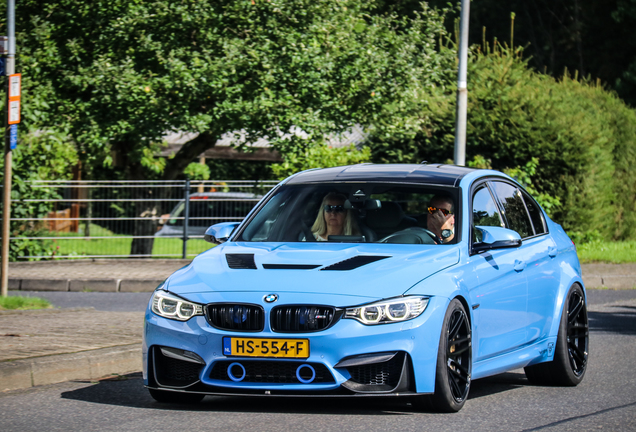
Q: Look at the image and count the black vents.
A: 3